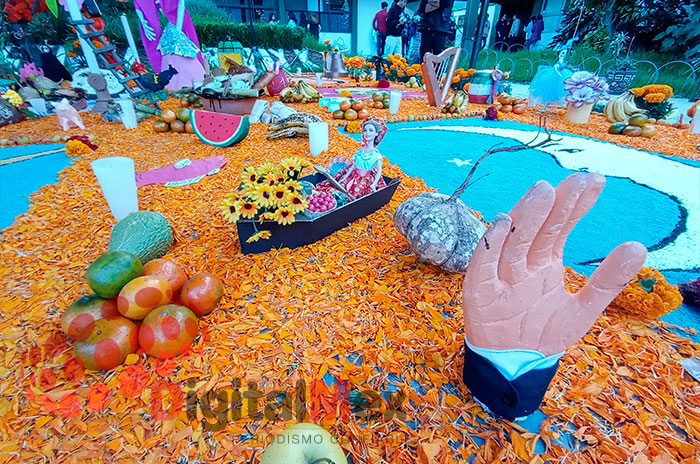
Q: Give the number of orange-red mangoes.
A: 6